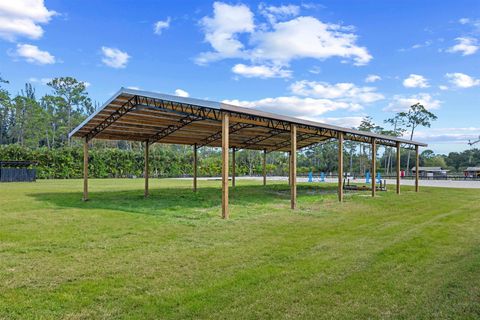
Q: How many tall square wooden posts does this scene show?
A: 12